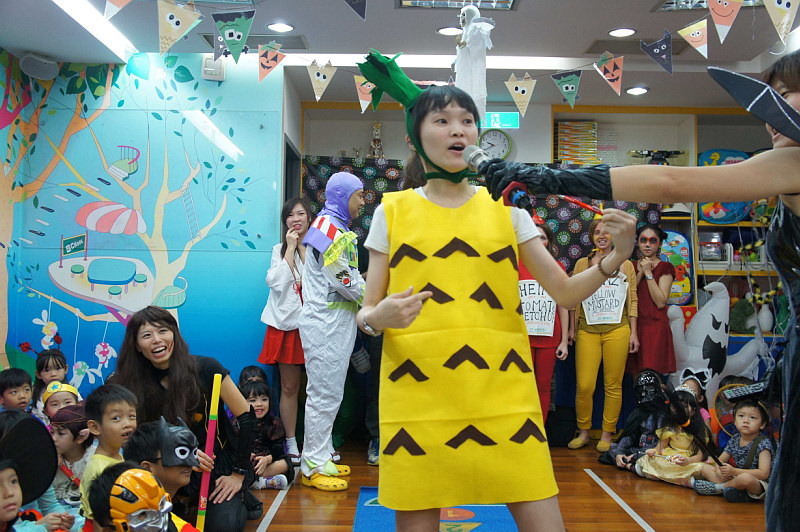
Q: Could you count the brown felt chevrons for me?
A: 12